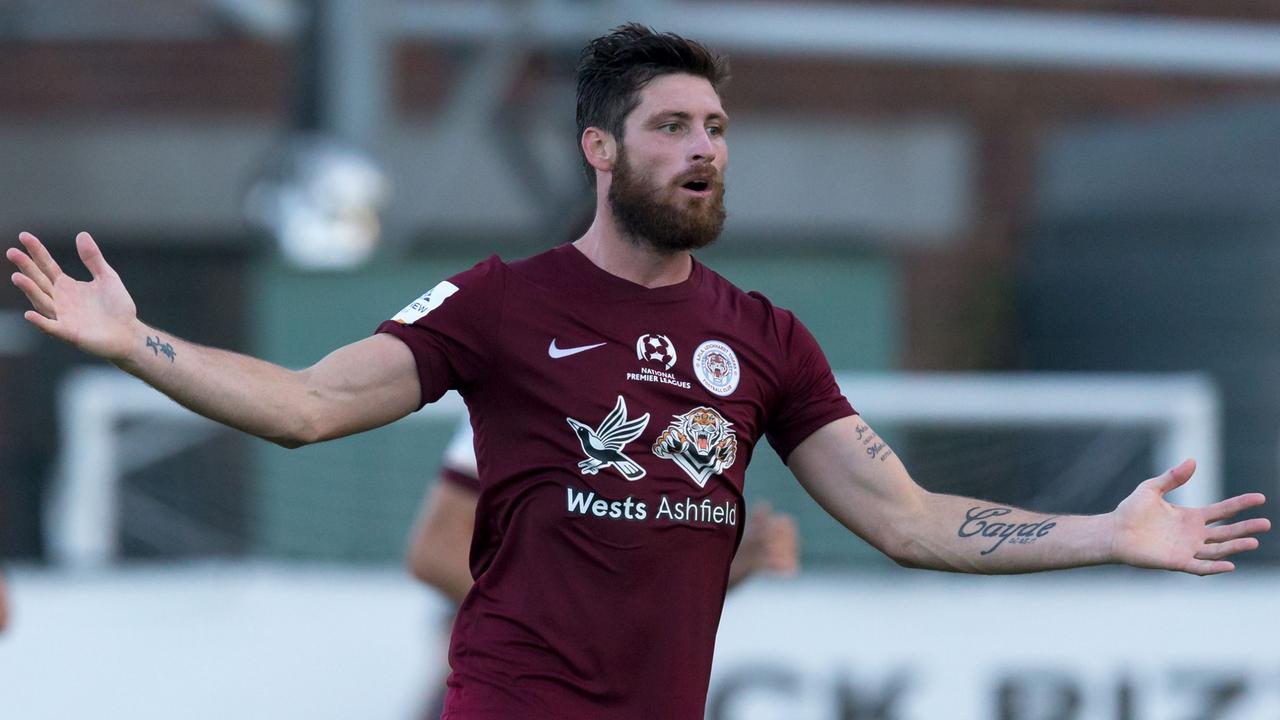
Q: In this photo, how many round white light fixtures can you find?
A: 1